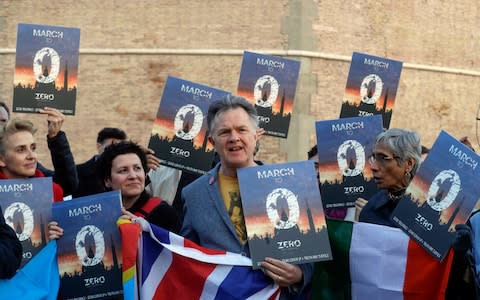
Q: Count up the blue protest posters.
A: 9